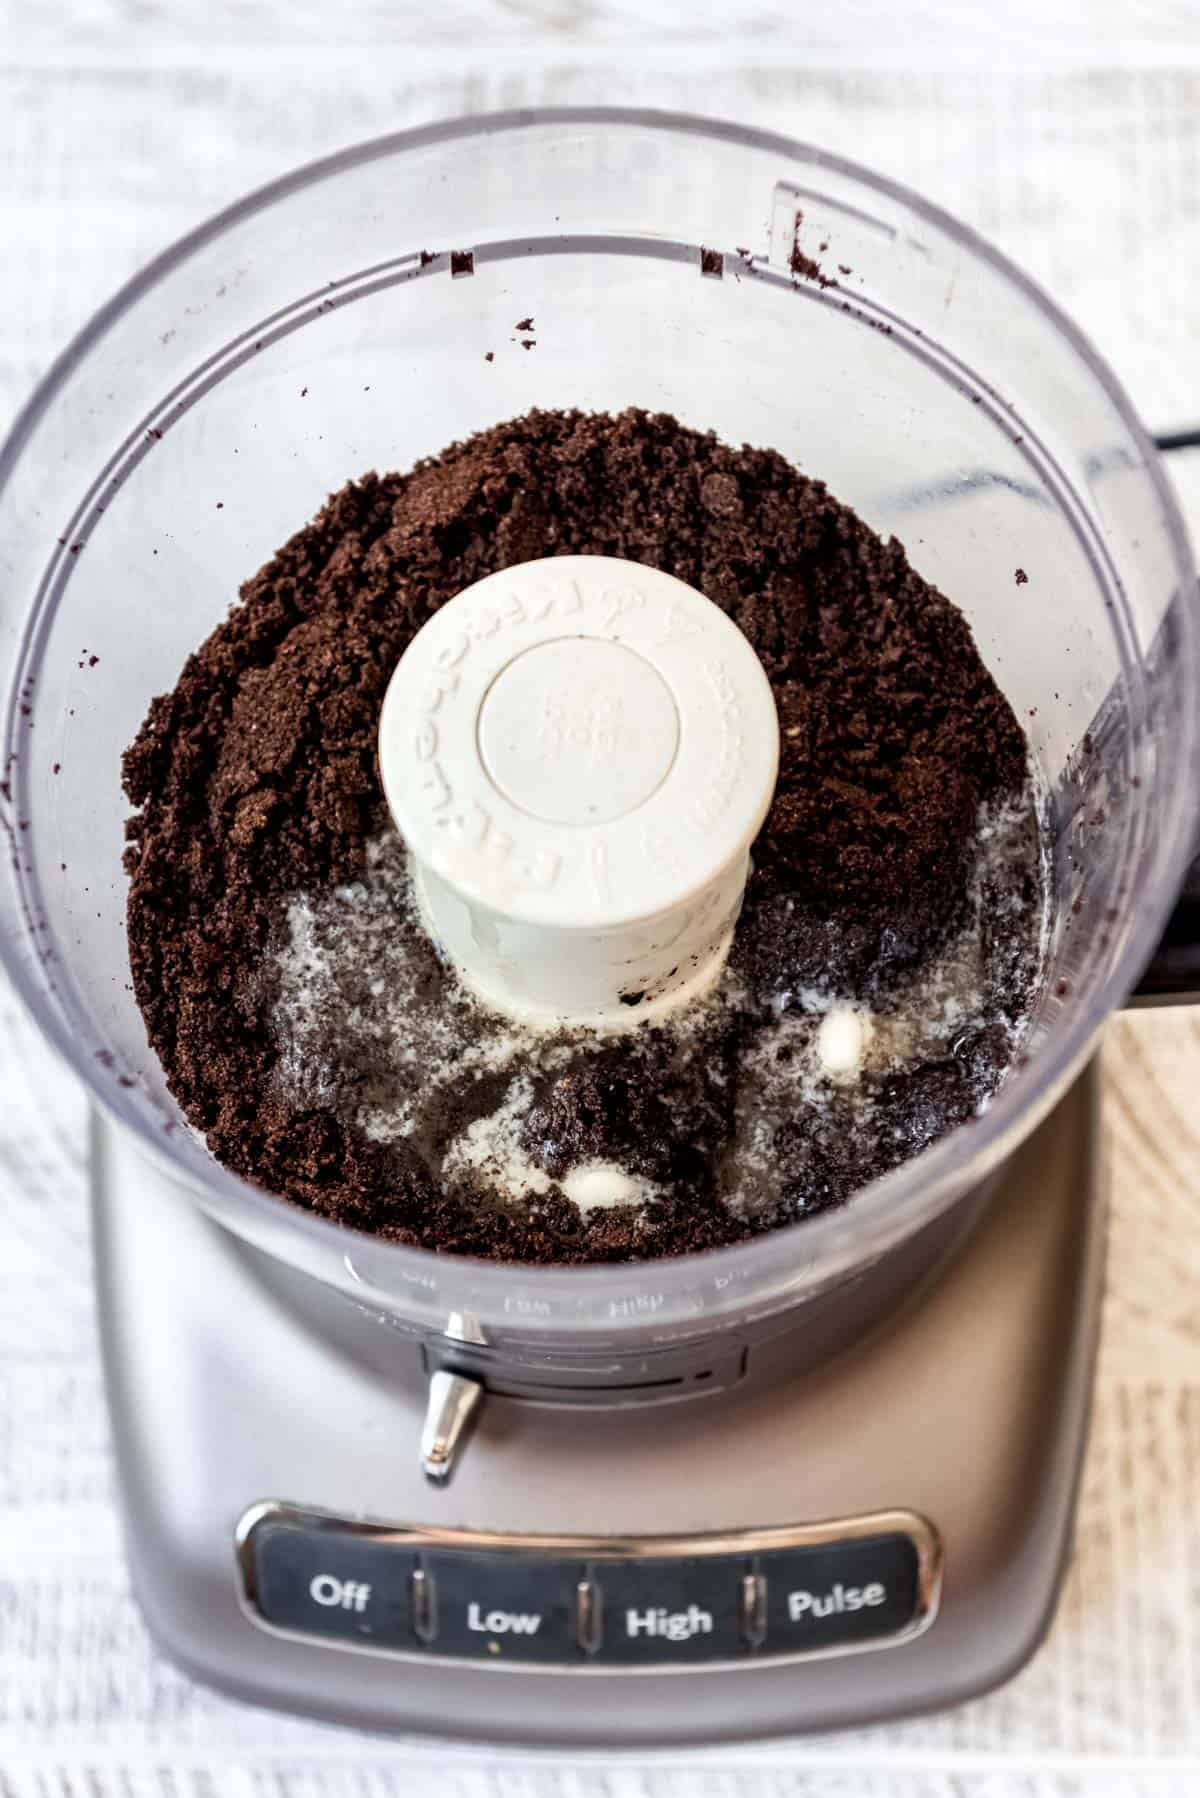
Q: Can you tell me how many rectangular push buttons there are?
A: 4